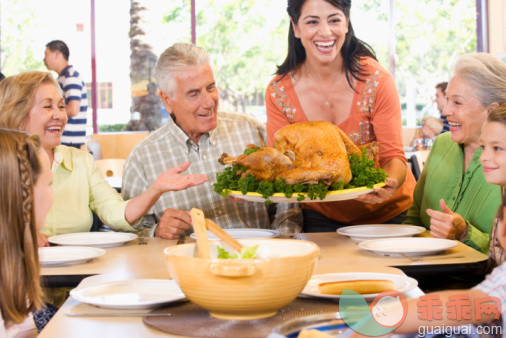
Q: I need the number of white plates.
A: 7